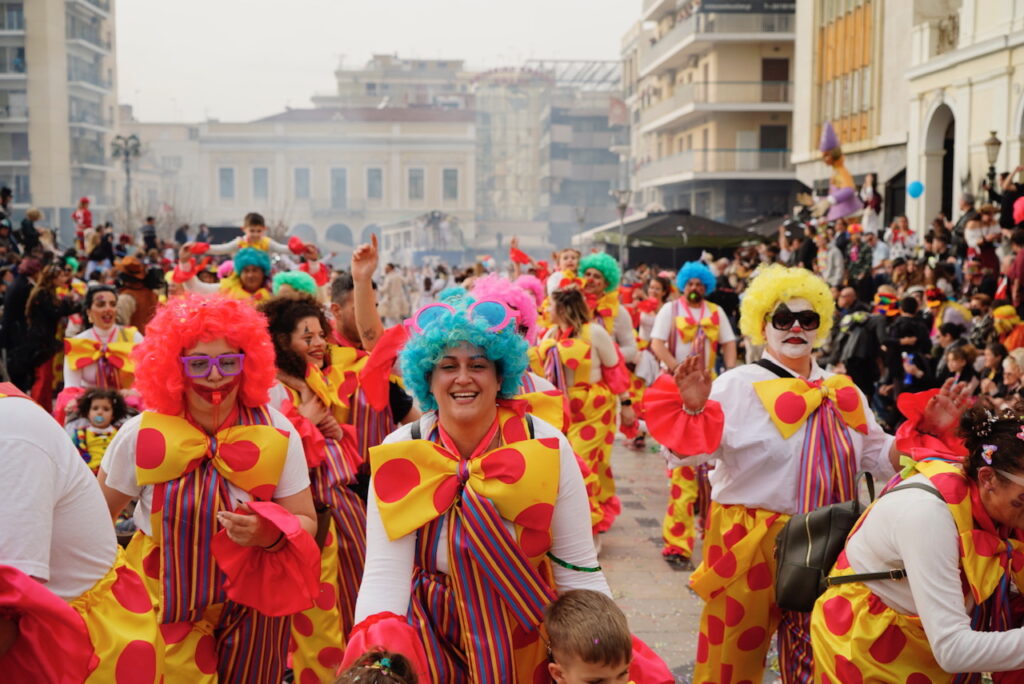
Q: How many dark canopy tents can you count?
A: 2